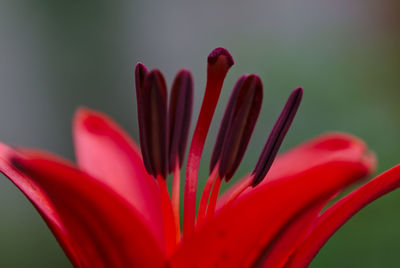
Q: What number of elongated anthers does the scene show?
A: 6